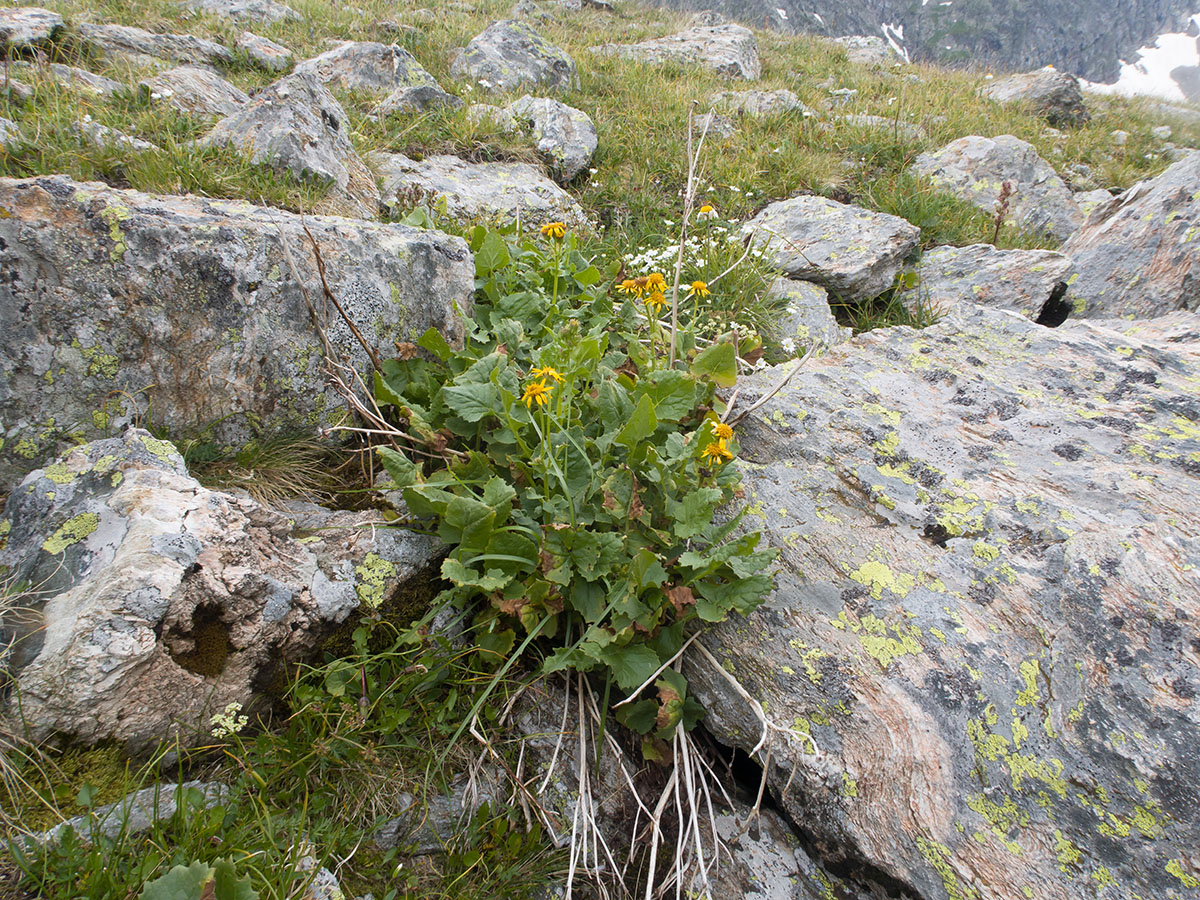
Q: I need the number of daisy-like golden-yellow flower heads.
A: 10